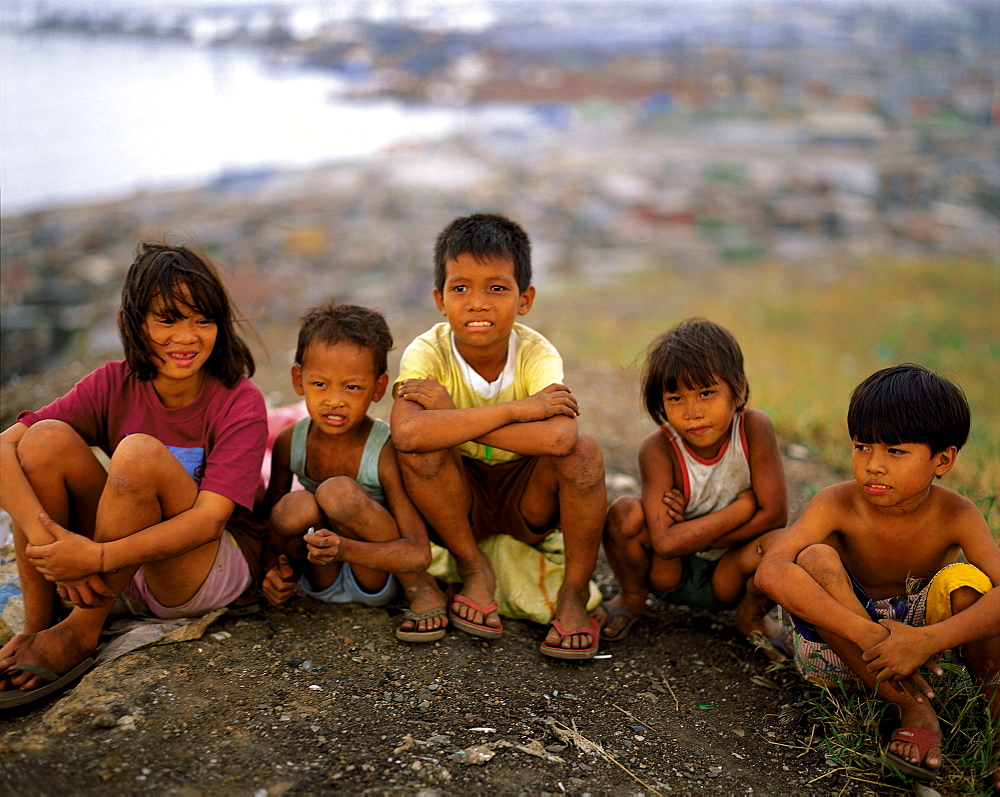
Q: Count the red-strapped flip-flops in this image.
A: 3